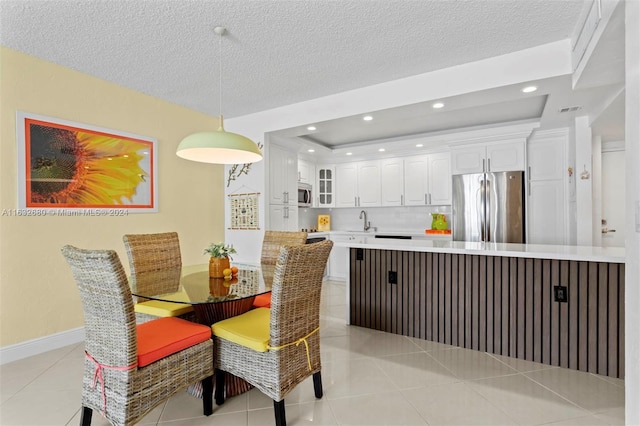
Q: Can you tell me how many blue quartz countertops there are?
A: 0